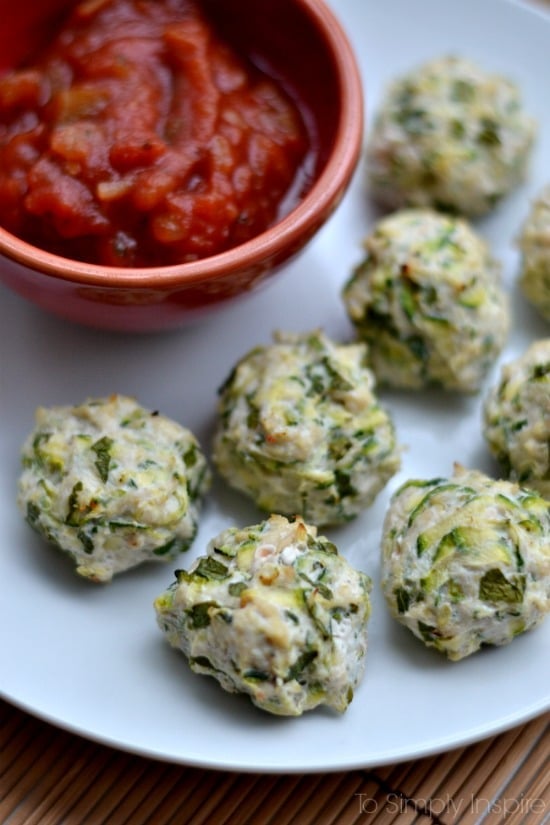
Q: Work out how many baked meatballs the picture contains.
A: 8